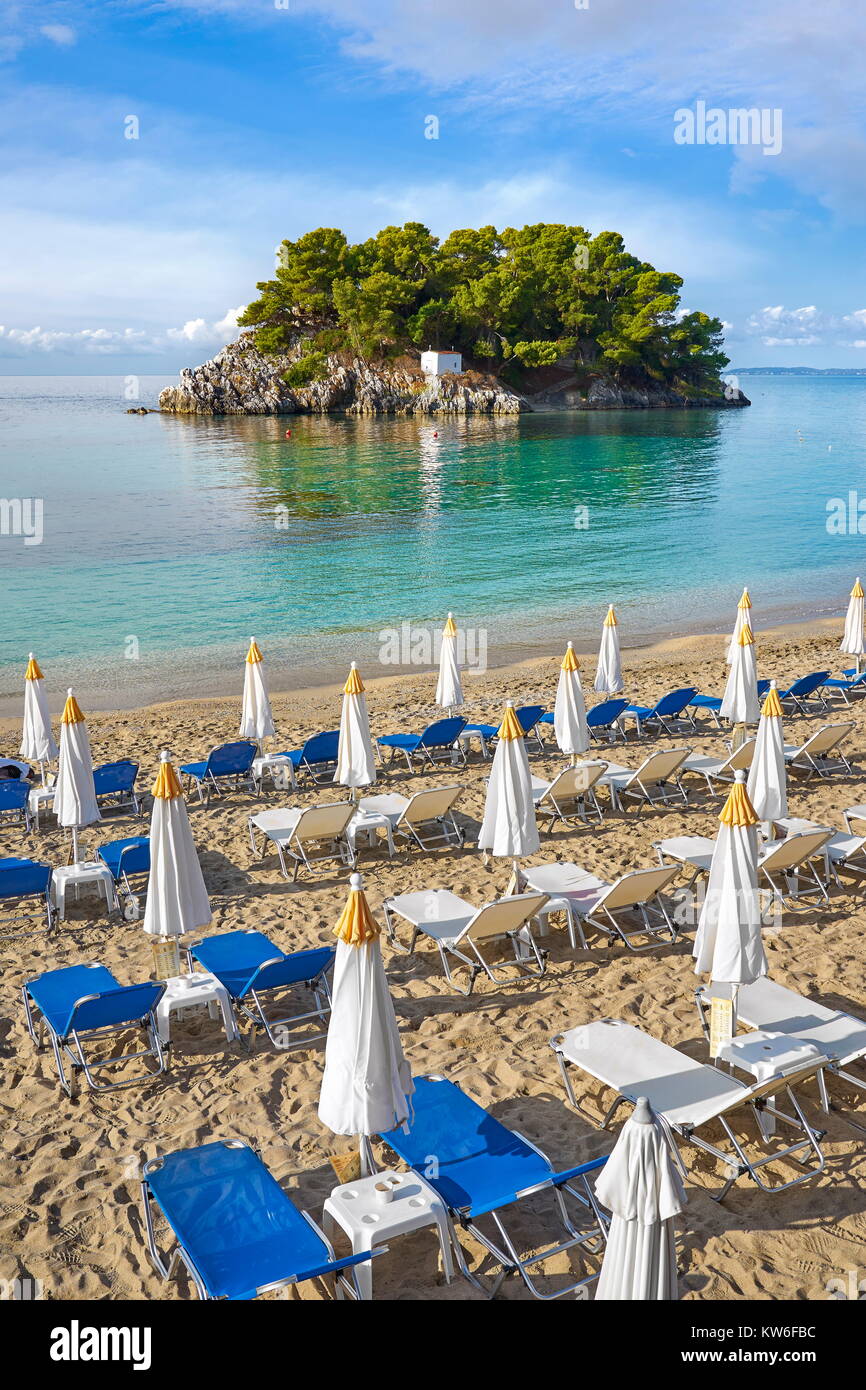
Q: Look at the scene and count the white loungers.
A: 13